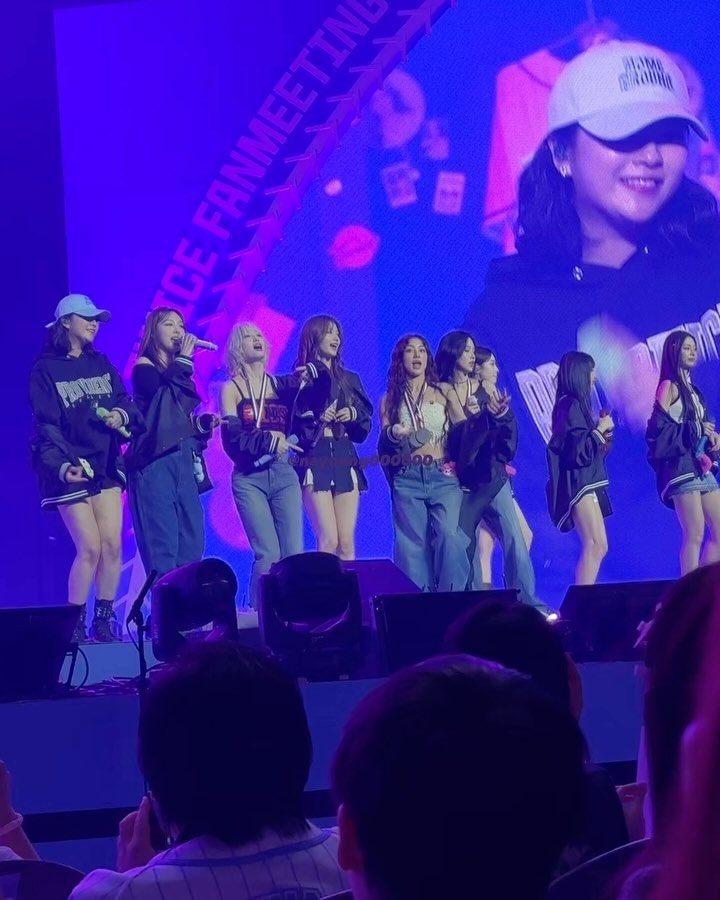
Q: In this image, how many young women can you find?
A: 9